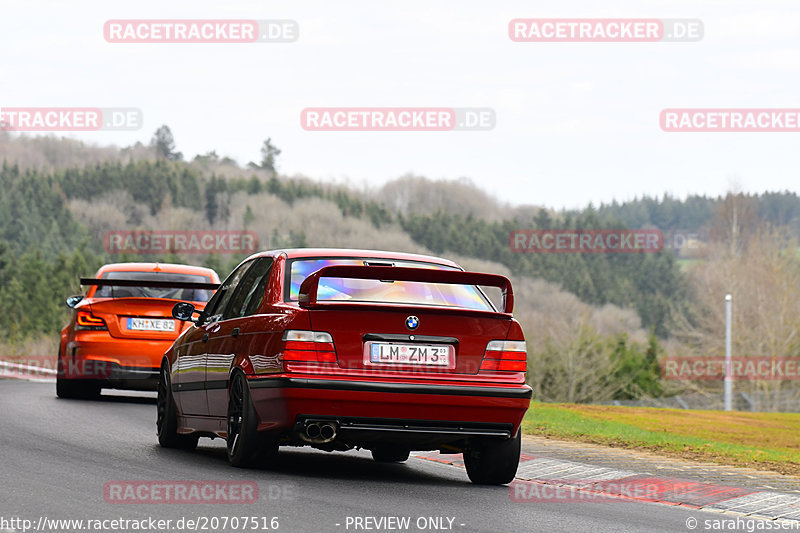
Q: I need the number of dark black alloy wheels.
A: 2